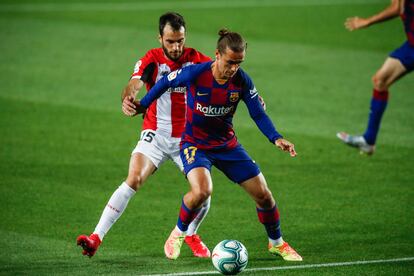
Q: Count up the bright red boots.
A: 2